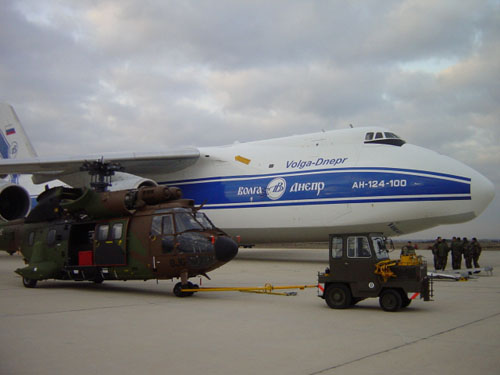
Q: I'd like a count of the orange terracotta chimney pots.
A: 0